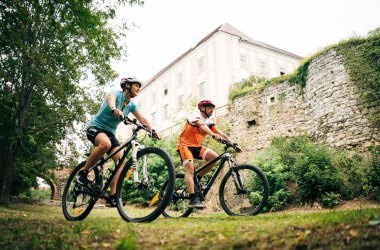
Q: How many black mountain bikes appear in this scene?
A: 2